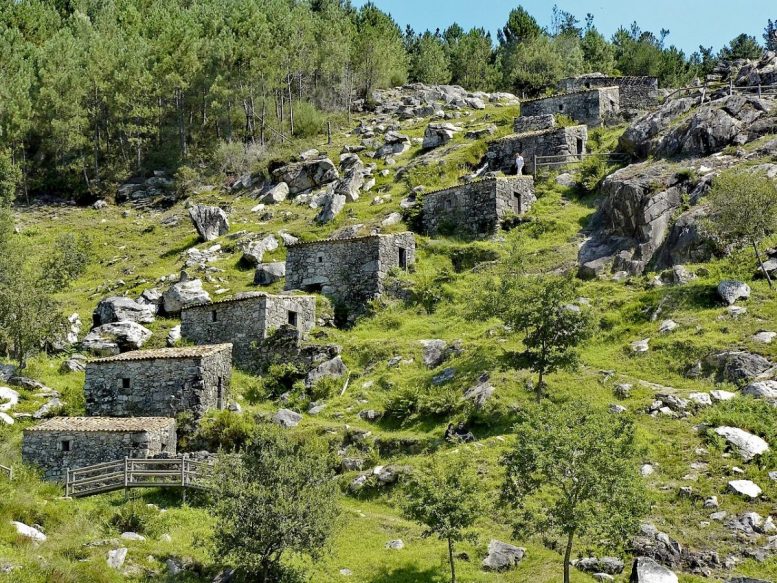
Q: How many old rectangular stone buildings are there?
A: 8